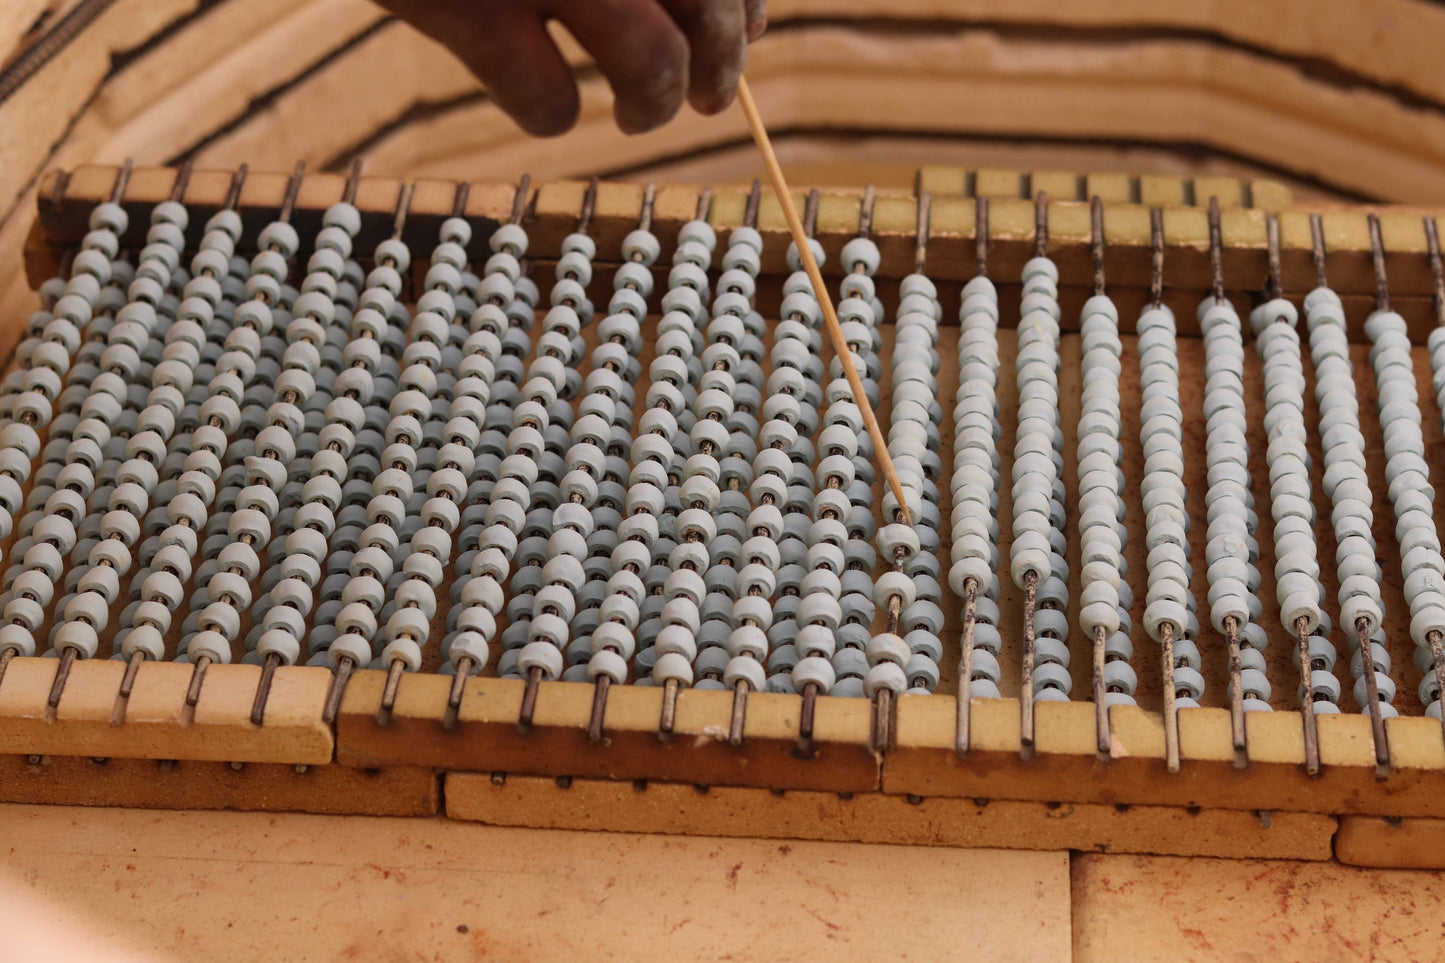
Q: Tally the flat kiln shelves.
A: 2